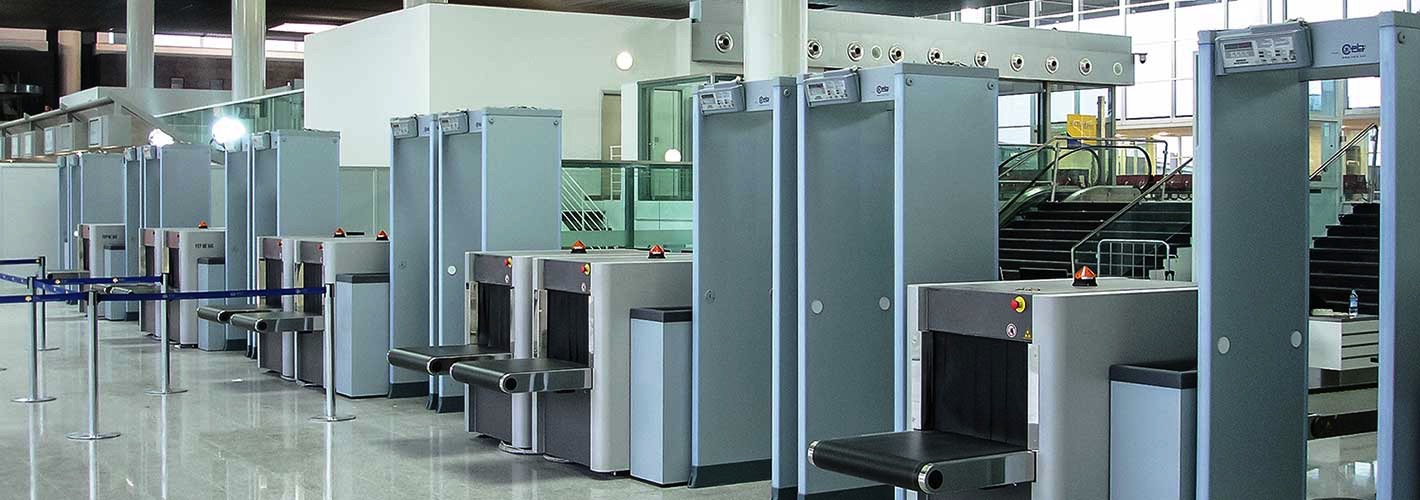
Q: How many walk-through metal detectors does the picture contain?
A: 11